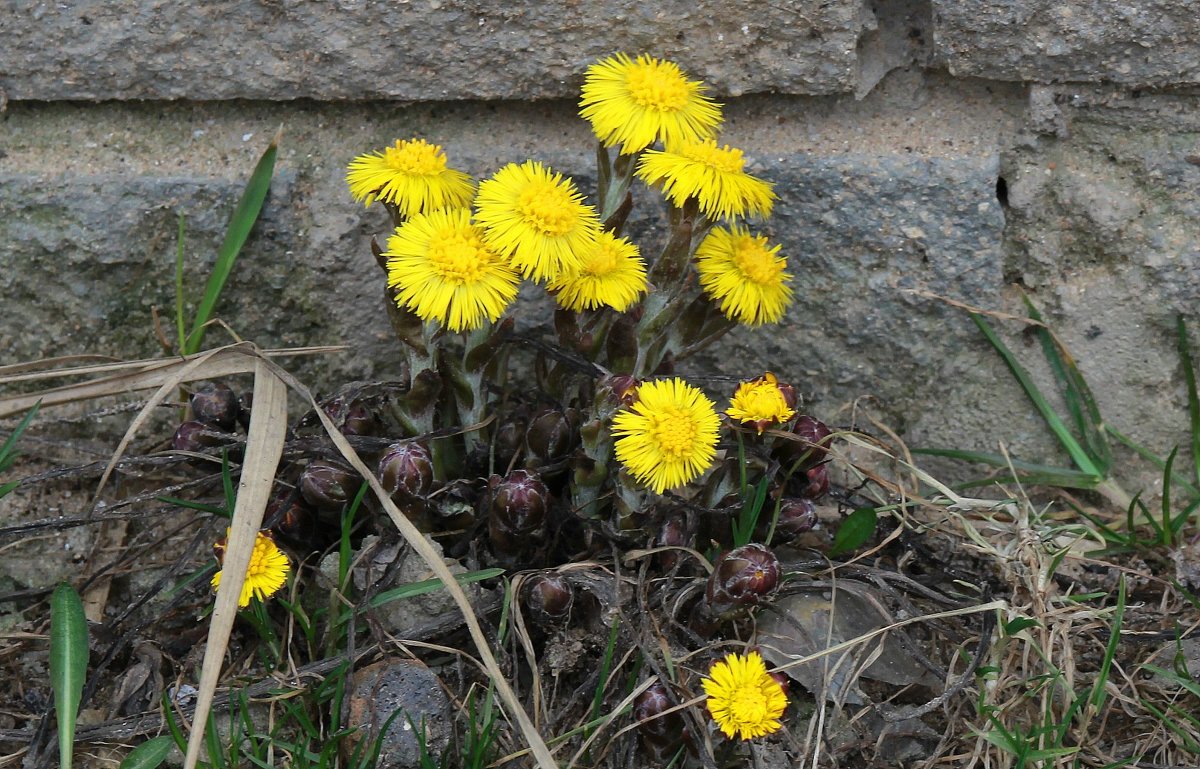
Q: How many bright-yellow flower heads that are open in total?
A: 11